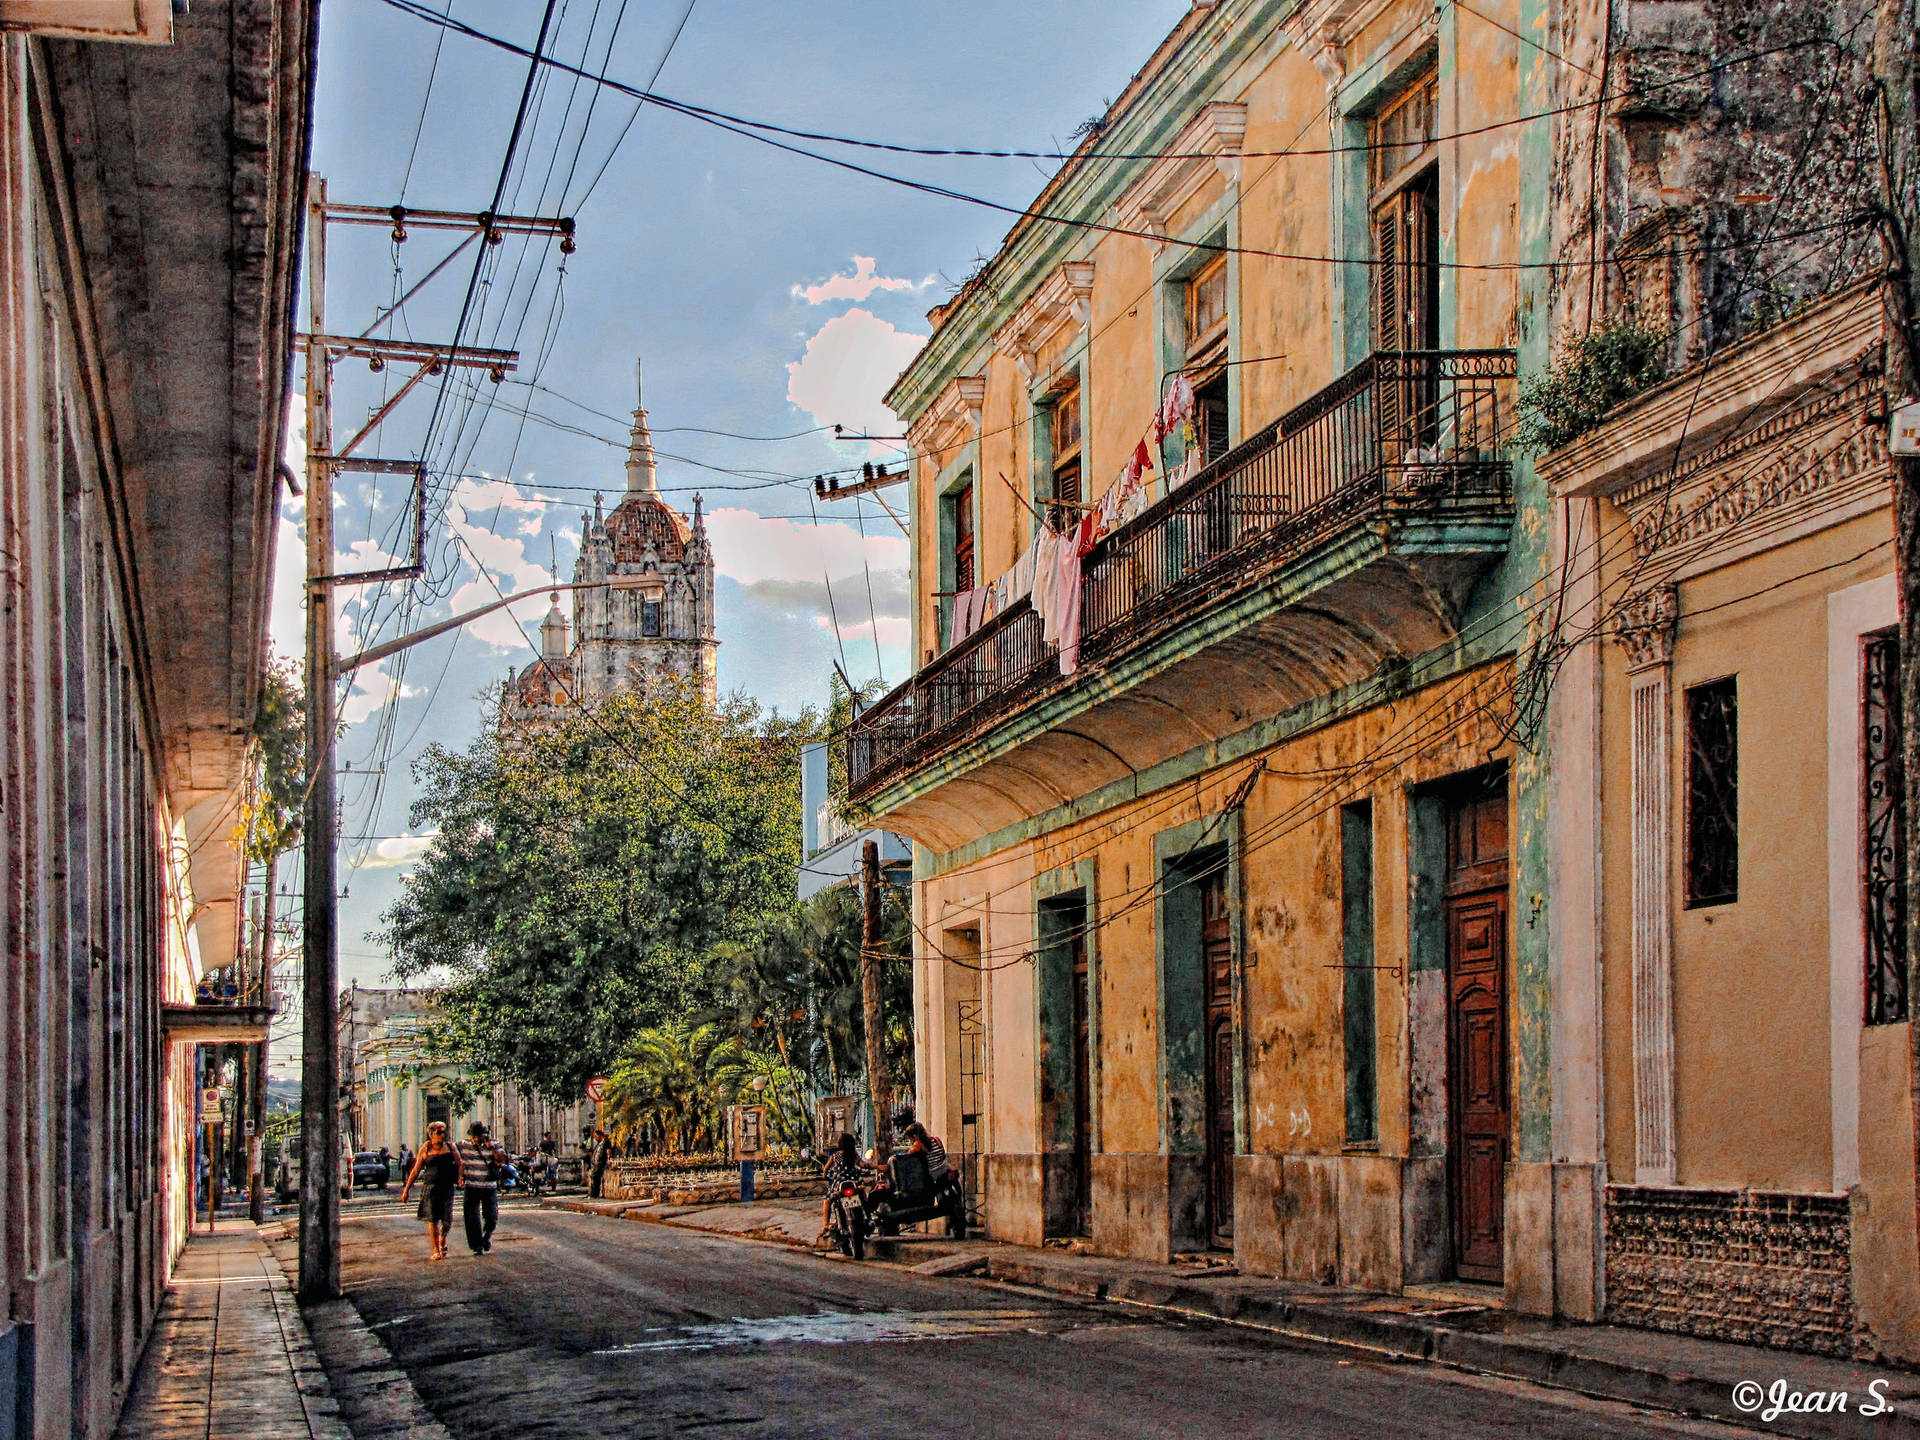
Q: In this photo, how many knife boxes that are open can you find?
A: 0